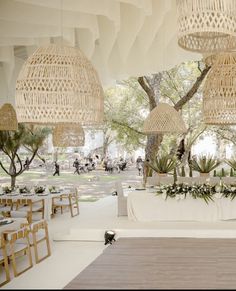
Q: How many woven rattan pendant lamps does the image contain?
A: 6